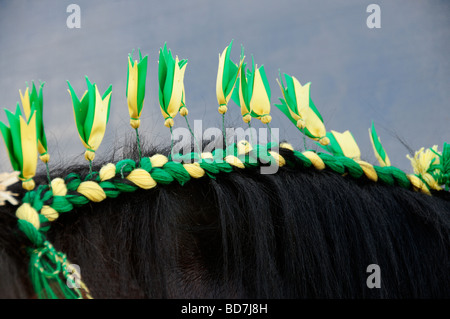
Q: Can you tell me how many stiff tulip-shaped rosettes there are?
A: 13